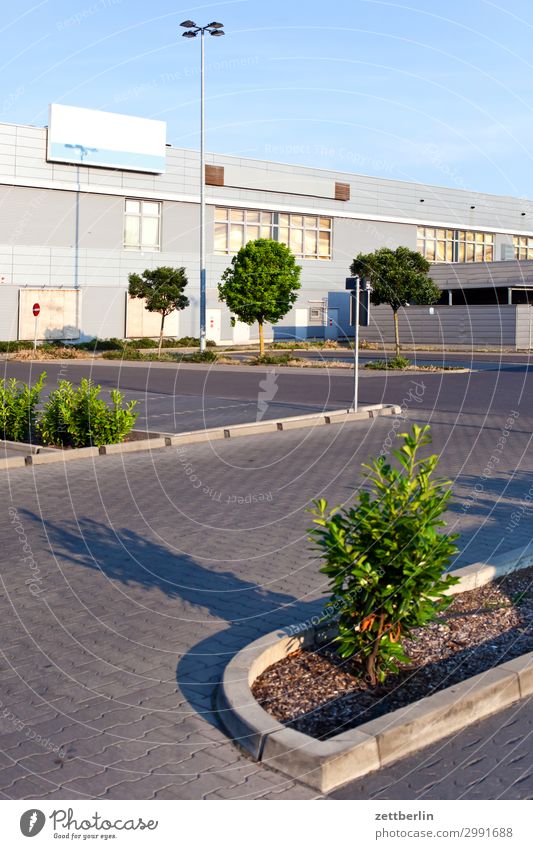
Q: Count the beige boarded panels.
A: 2